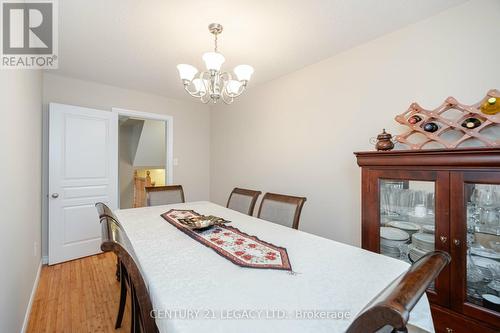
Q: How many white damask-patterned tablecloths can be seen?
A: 1